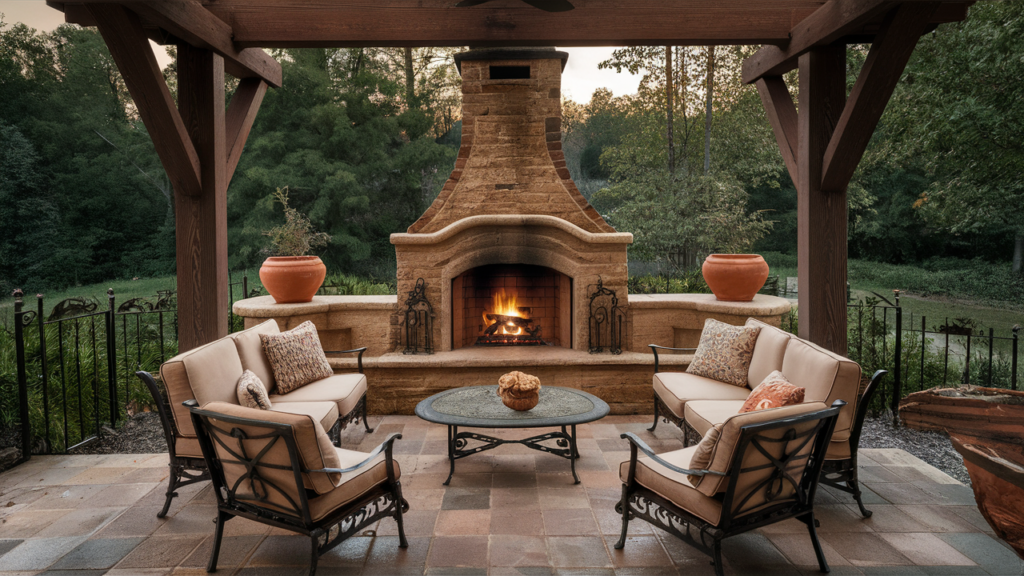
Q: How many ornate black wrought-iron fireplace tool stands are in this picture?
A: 2